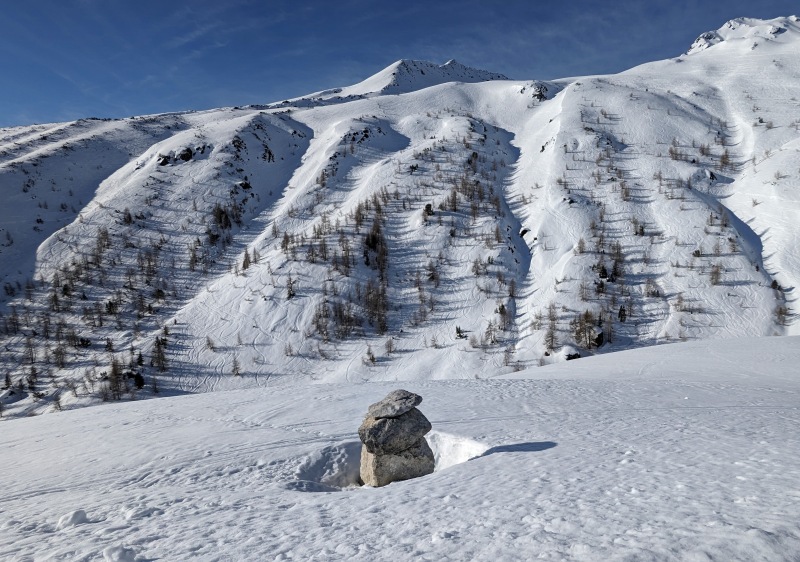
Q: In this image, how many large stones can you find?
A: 3